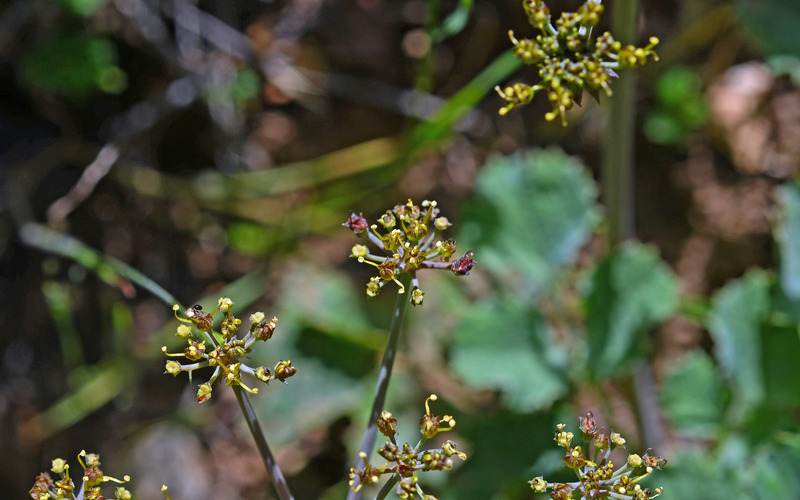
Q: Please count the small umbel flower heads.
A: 6